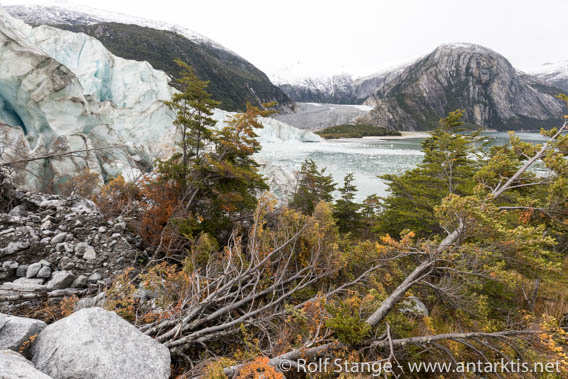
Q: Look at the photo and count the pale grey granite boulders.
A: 3